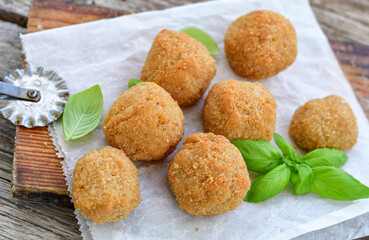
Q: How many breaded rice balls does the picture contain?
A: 7